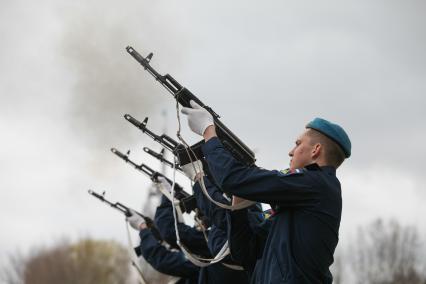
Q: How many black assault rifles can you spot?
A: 5